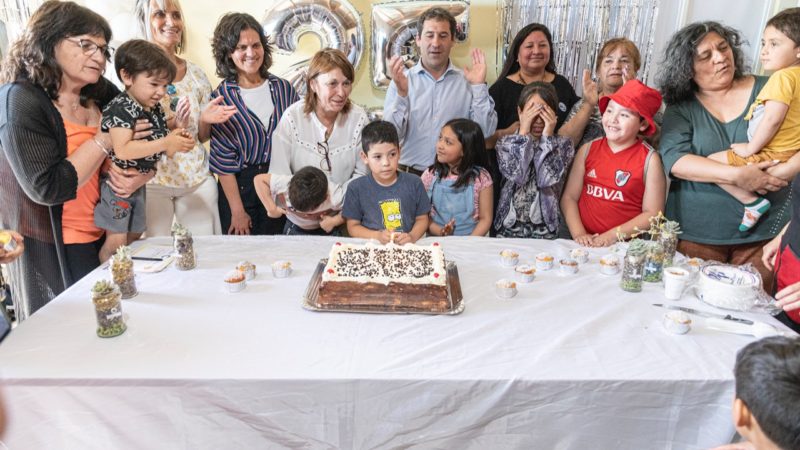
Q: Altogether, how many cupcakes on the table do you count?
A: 11